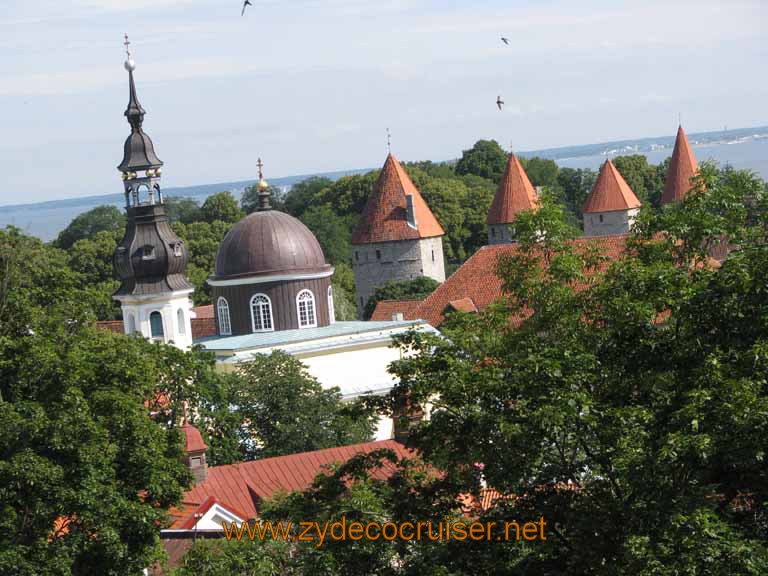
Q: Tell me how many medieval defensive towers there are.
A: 4